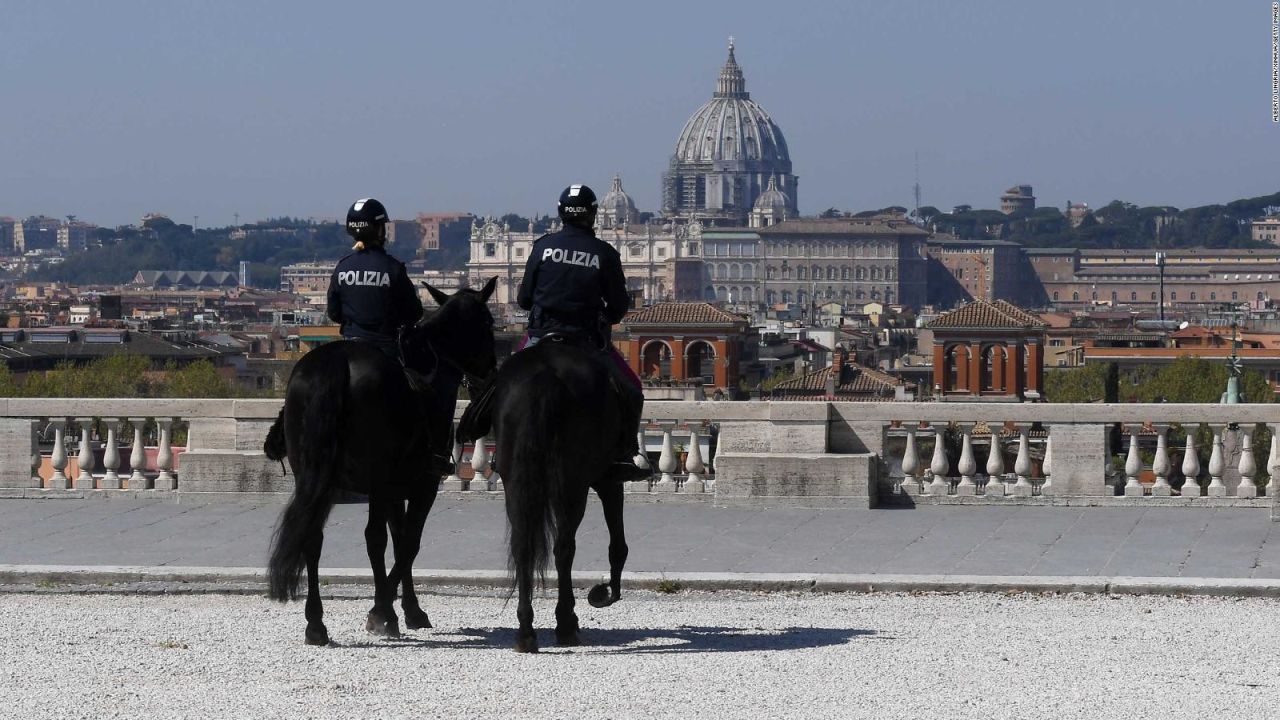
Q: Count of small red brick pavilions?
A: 2